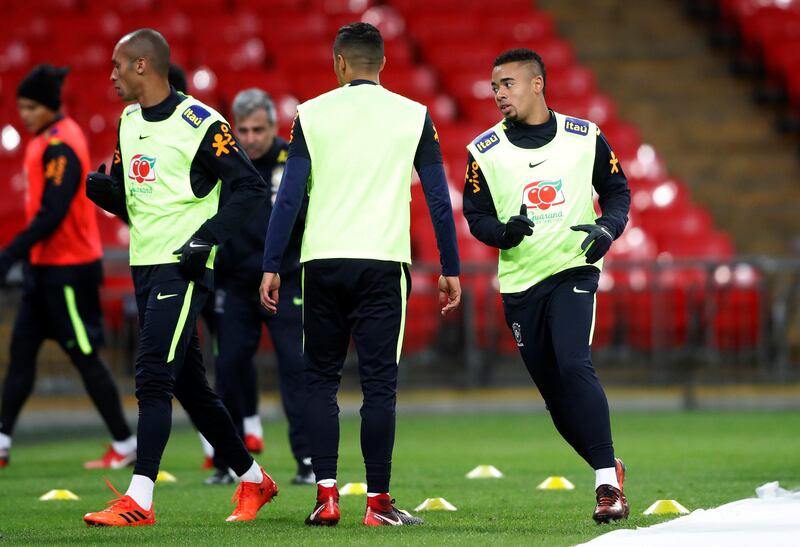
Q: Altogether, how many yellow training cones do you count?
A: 7